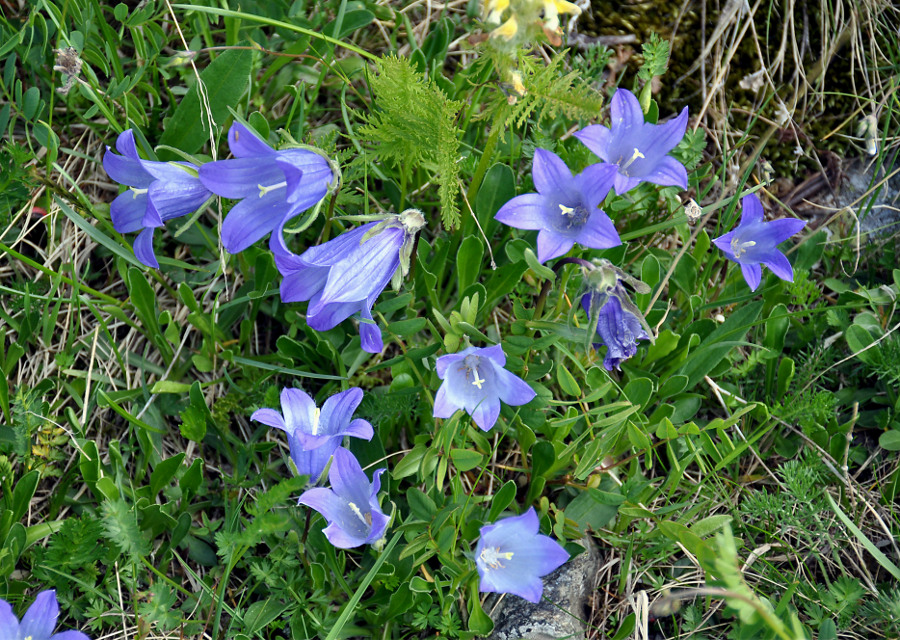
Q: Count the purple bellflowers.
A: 12